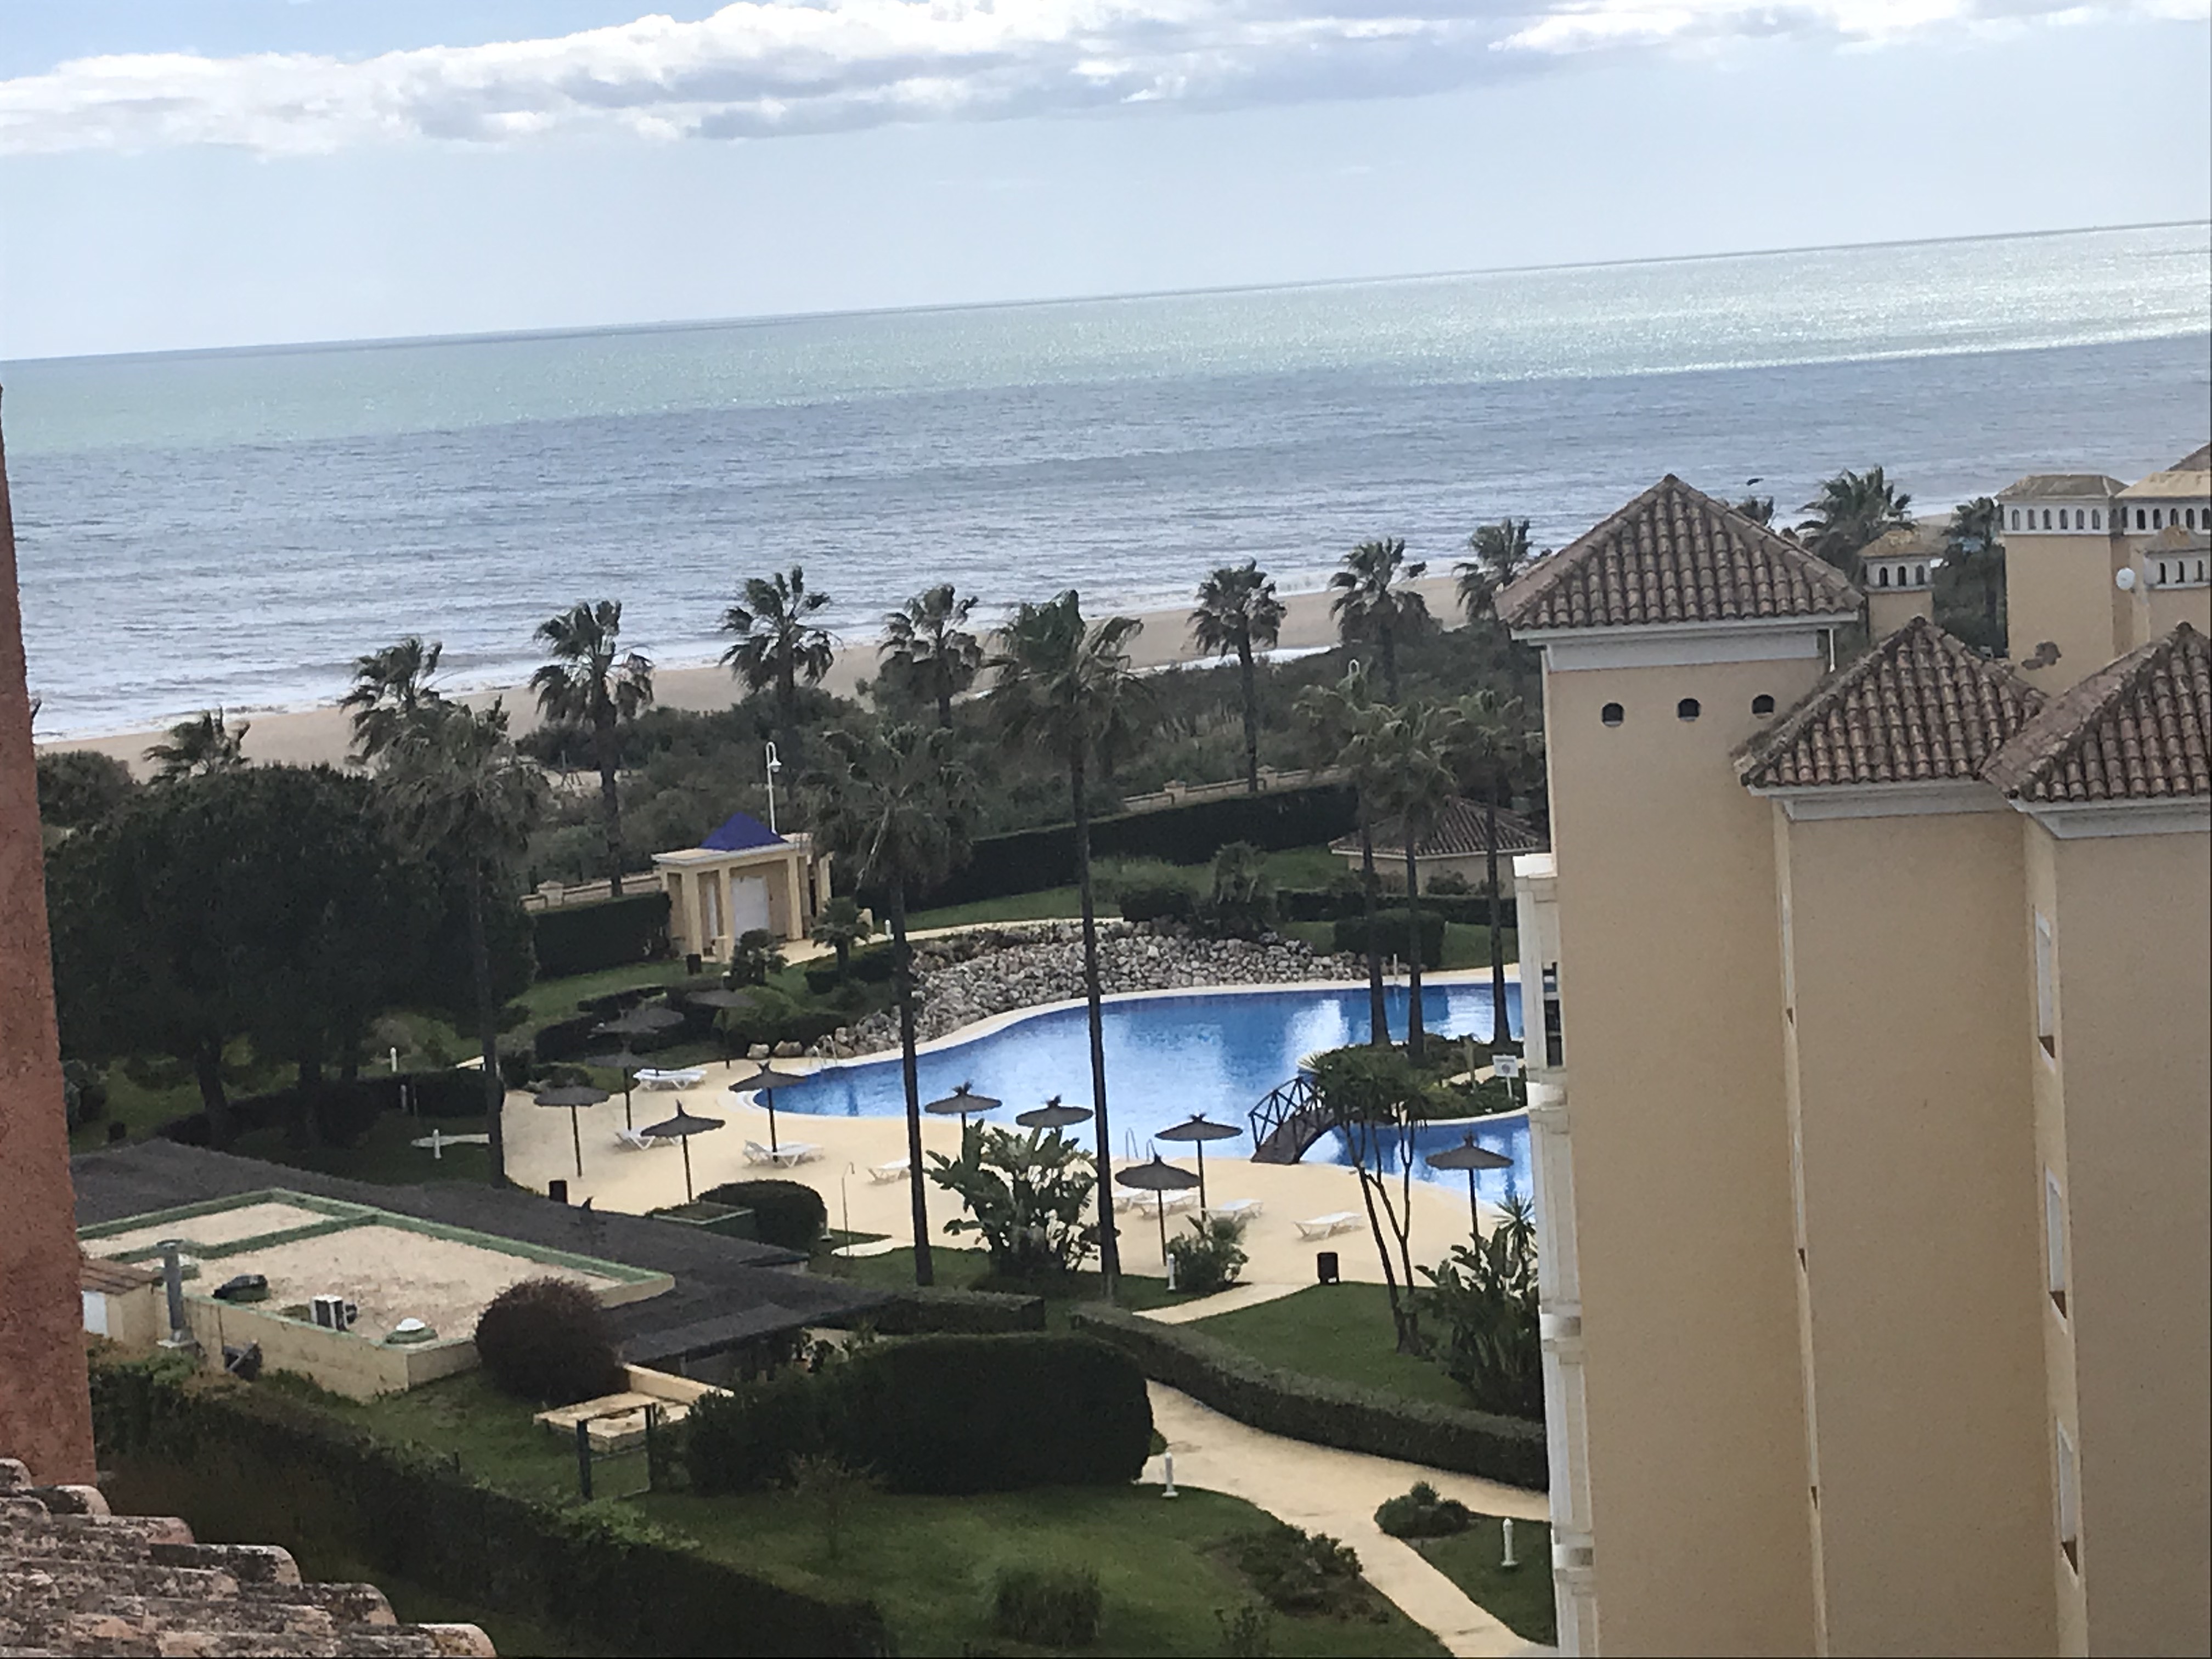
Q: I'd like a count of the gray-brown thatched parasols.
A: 12